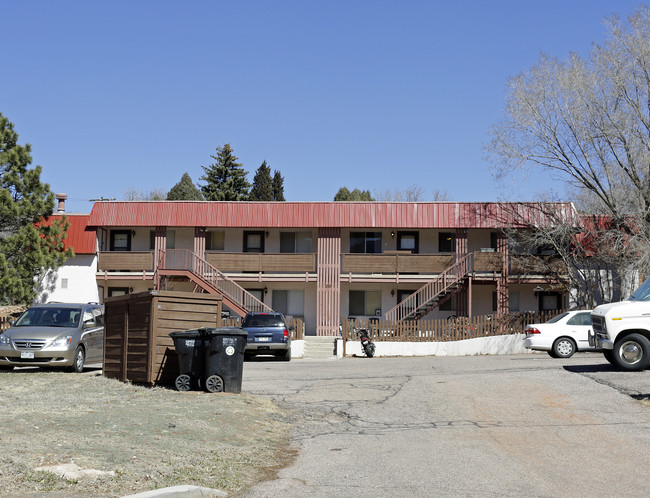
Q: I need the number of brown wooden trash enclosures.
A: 1